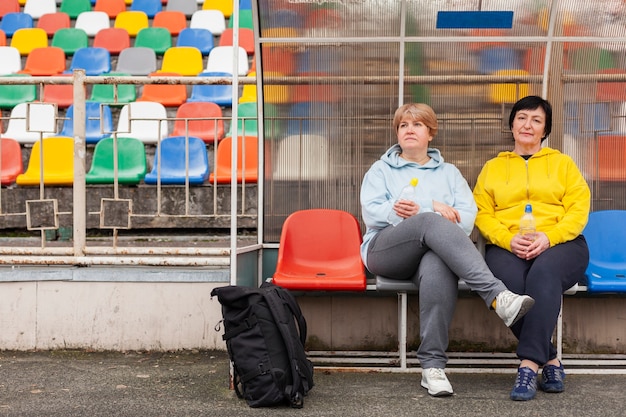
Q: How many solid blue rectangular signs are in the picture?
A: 1